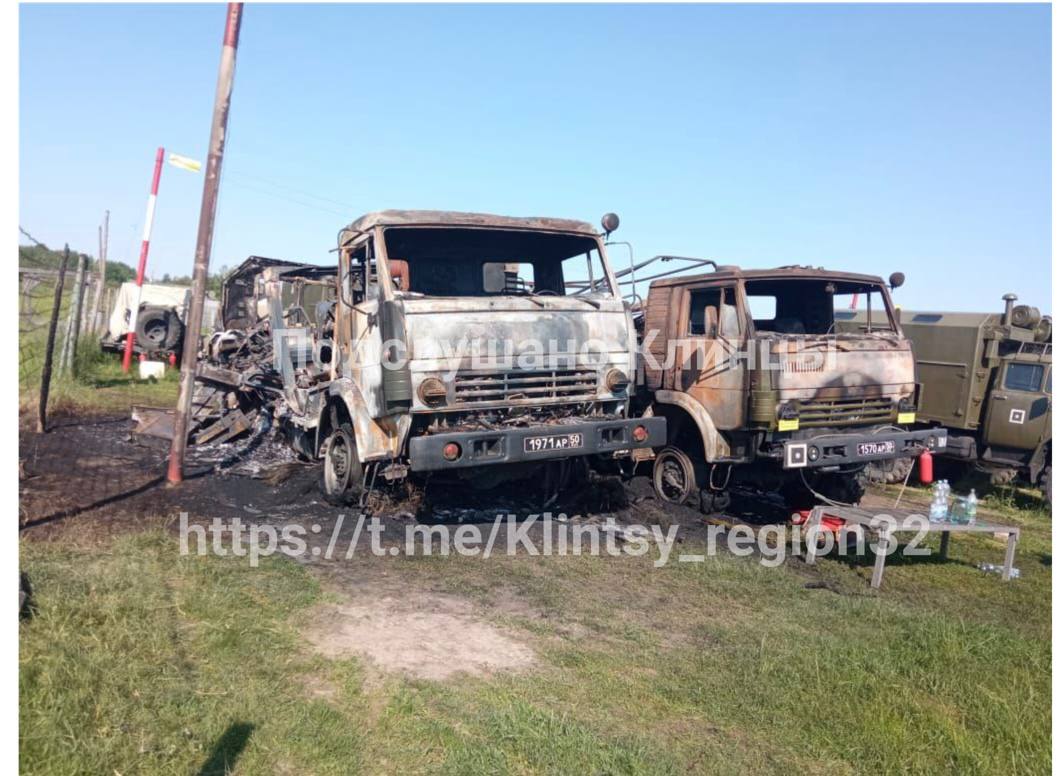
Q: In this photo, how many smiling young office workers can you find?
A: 0